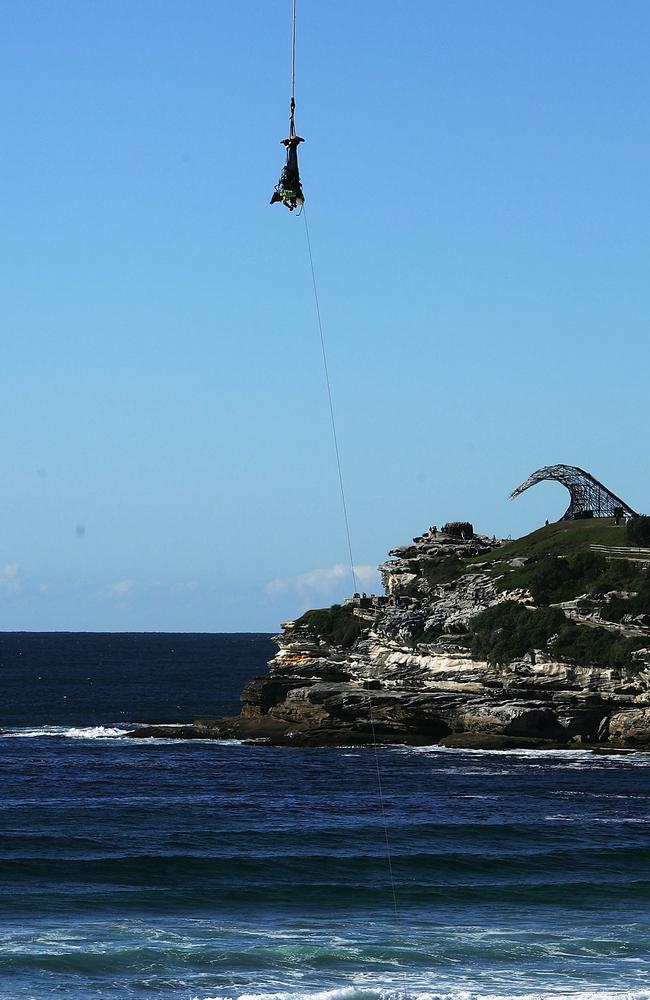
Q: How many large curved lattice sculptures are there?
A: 1